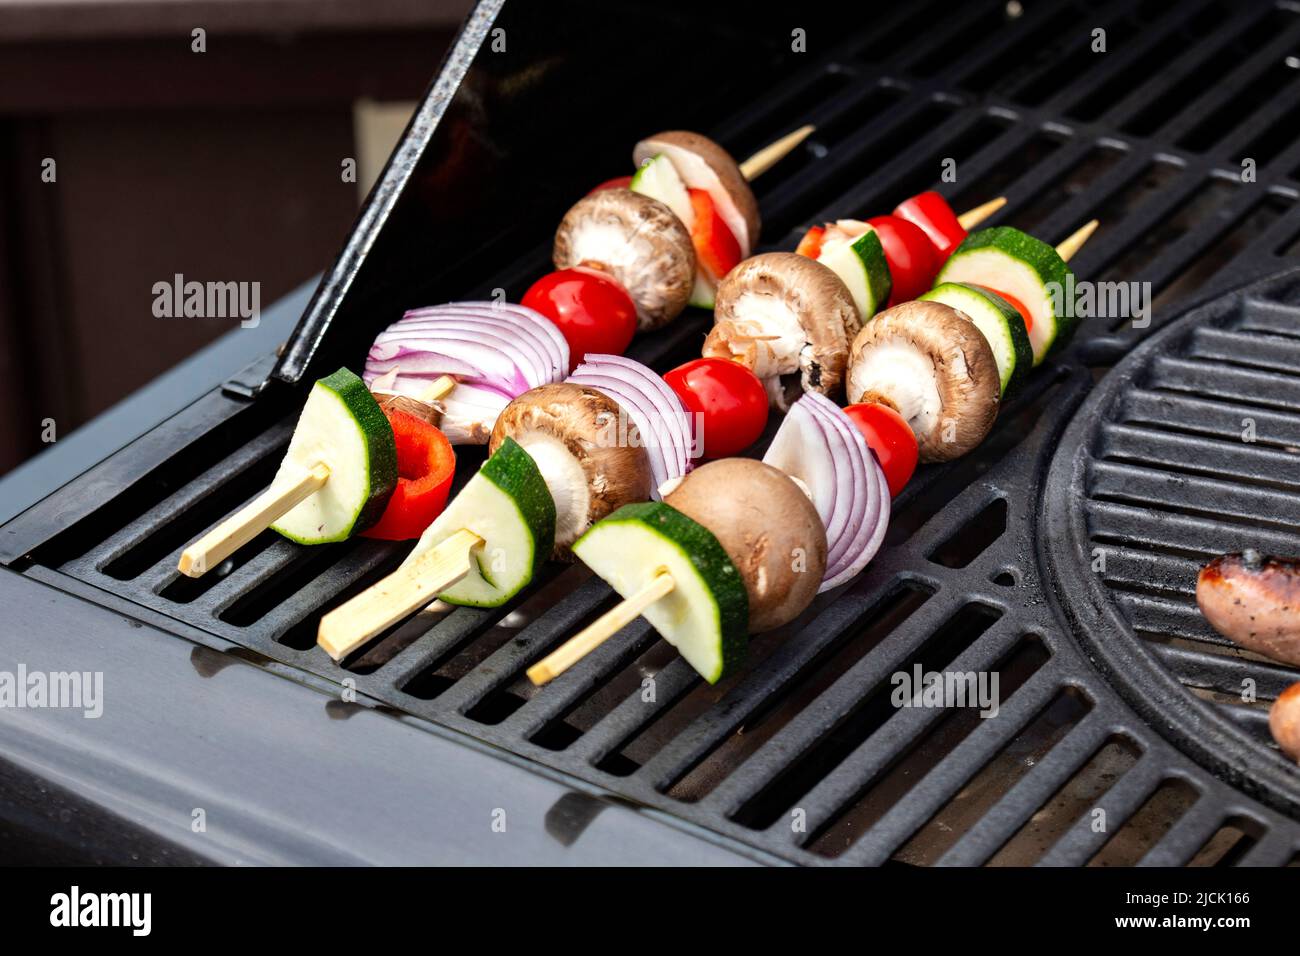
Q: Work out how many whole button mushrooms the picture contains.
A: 5